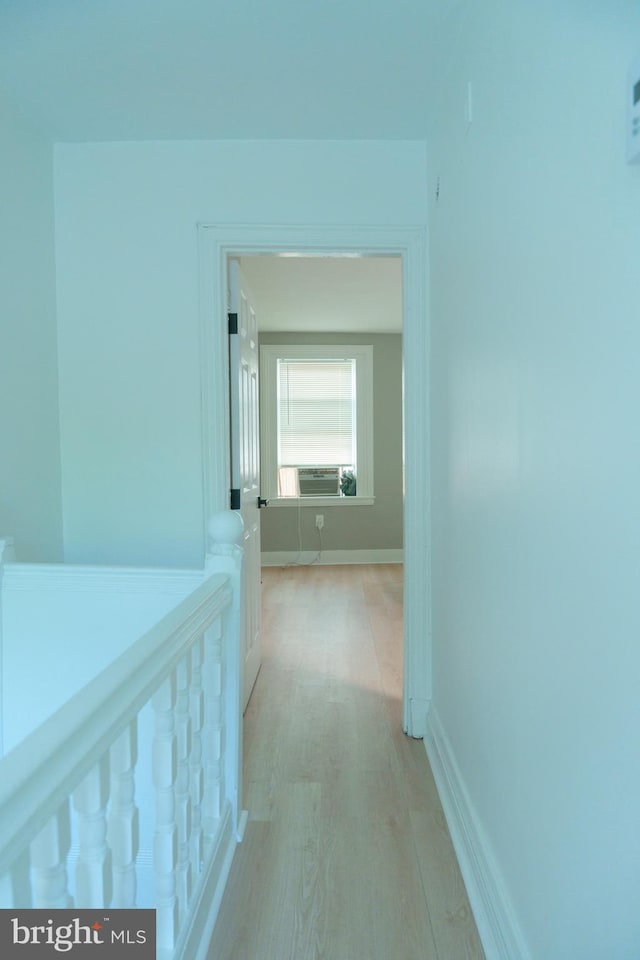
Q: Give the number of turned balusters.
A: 8